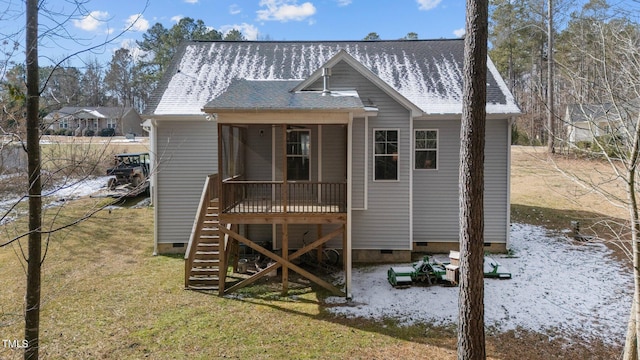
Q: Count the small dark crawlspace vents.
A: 4